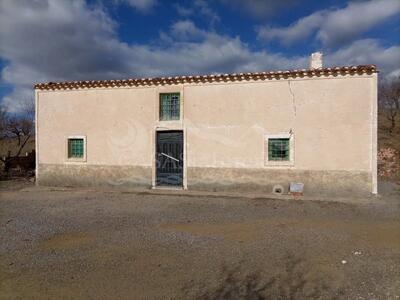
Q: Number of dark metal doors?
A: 1